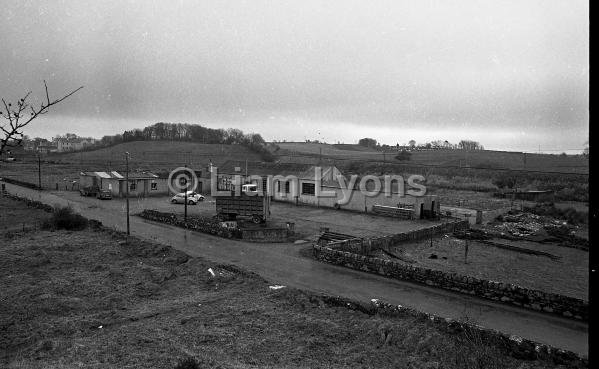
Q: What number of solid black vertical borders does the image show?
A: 1